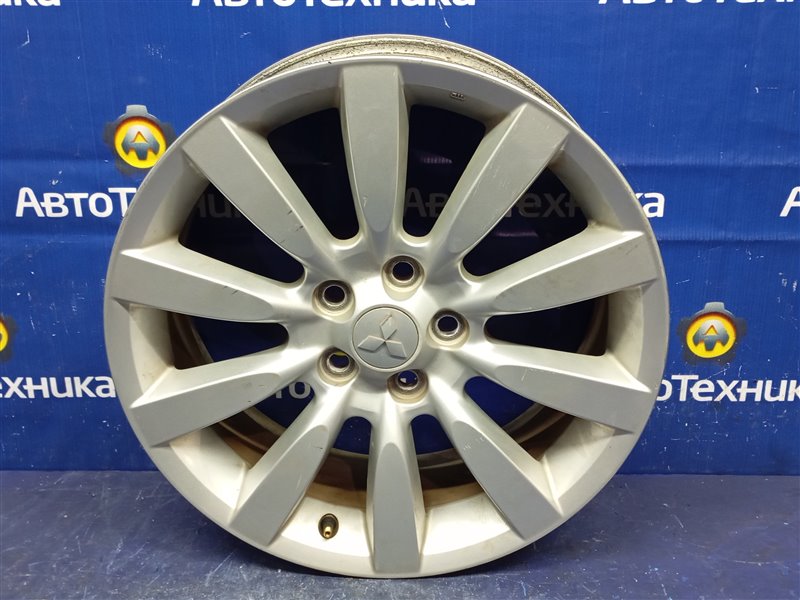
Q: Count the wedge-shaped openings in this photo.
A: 10